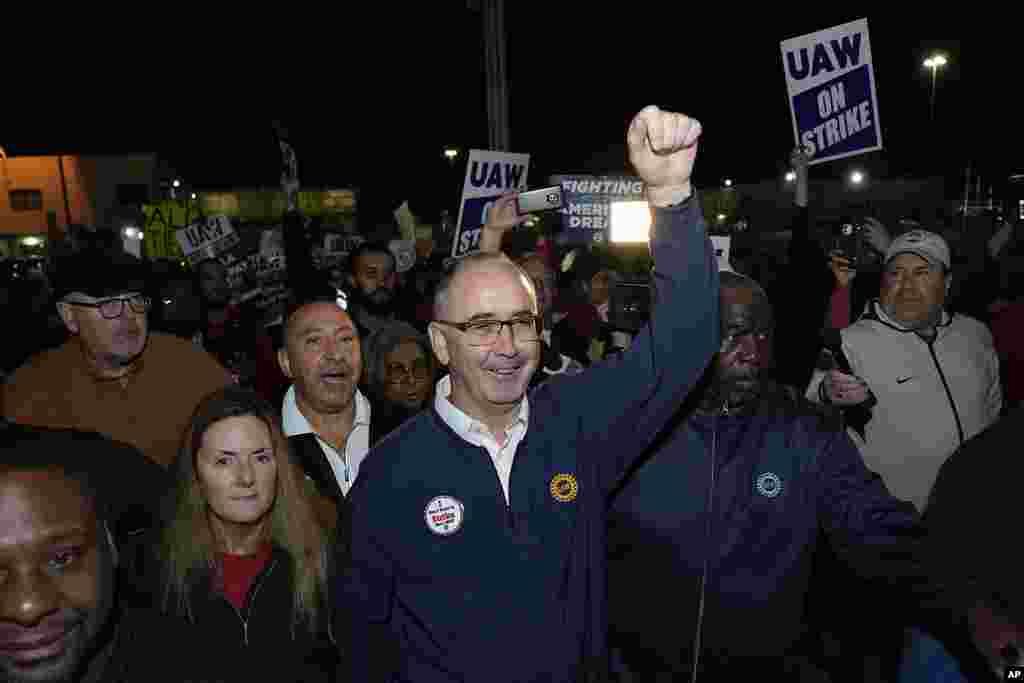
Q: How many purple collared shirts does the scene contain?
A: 0